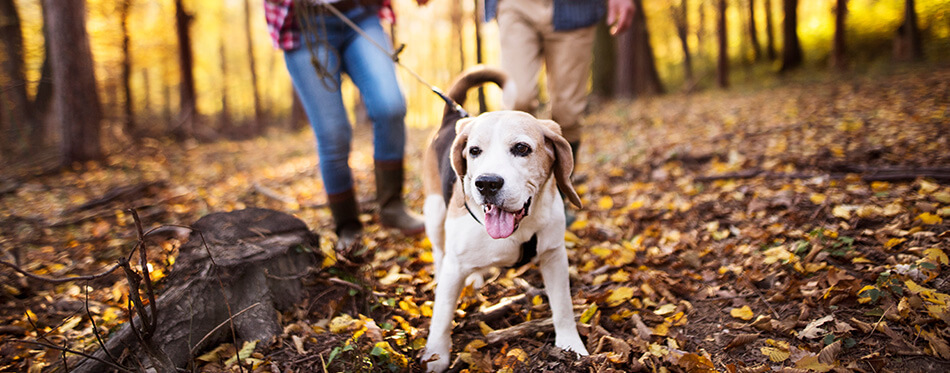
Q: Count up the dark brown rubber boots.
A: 2